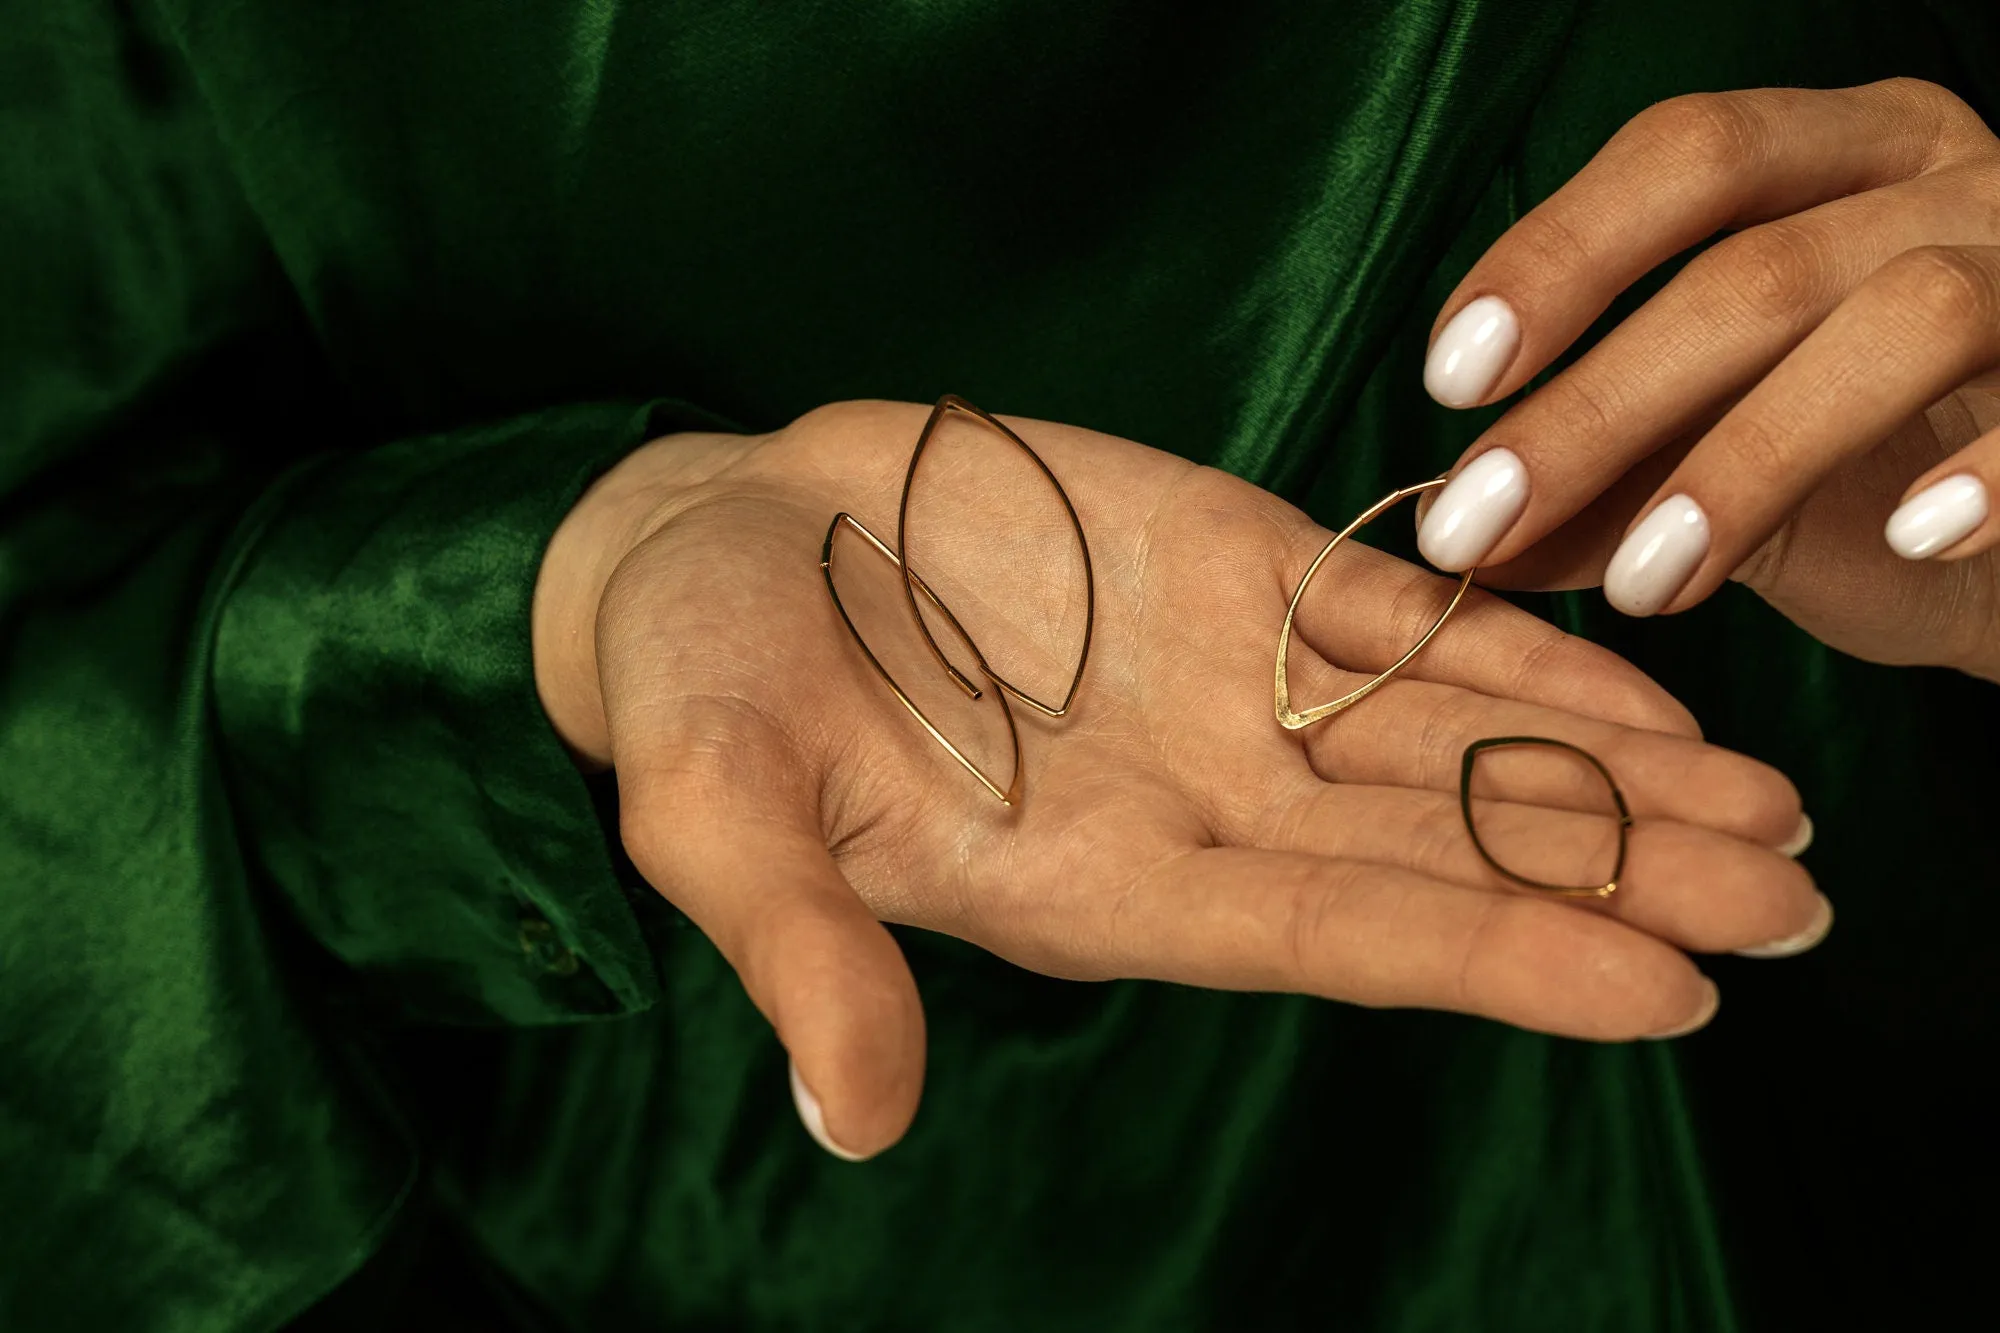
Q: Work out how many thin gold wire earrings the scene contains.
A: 4